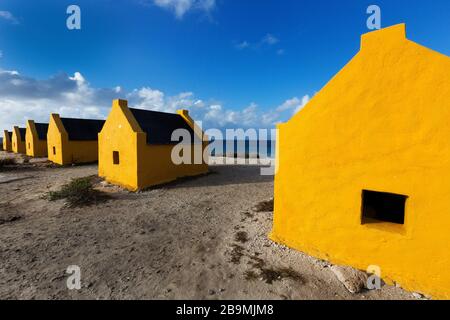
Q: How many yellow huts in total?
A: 6